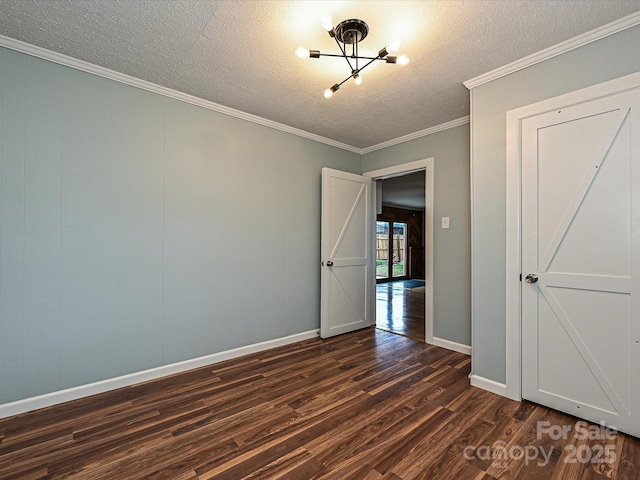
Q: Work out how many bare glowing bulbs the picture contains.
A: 6